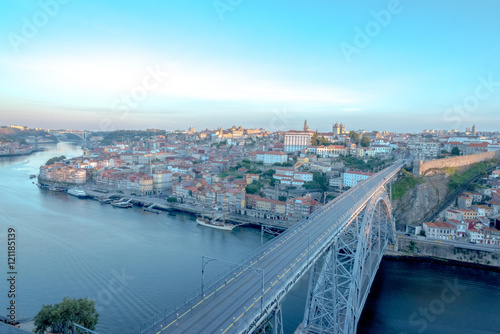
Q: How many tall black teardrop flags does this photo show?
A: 0